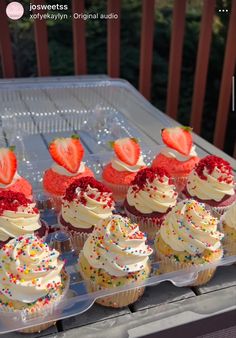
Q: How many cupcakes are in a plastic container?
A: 12